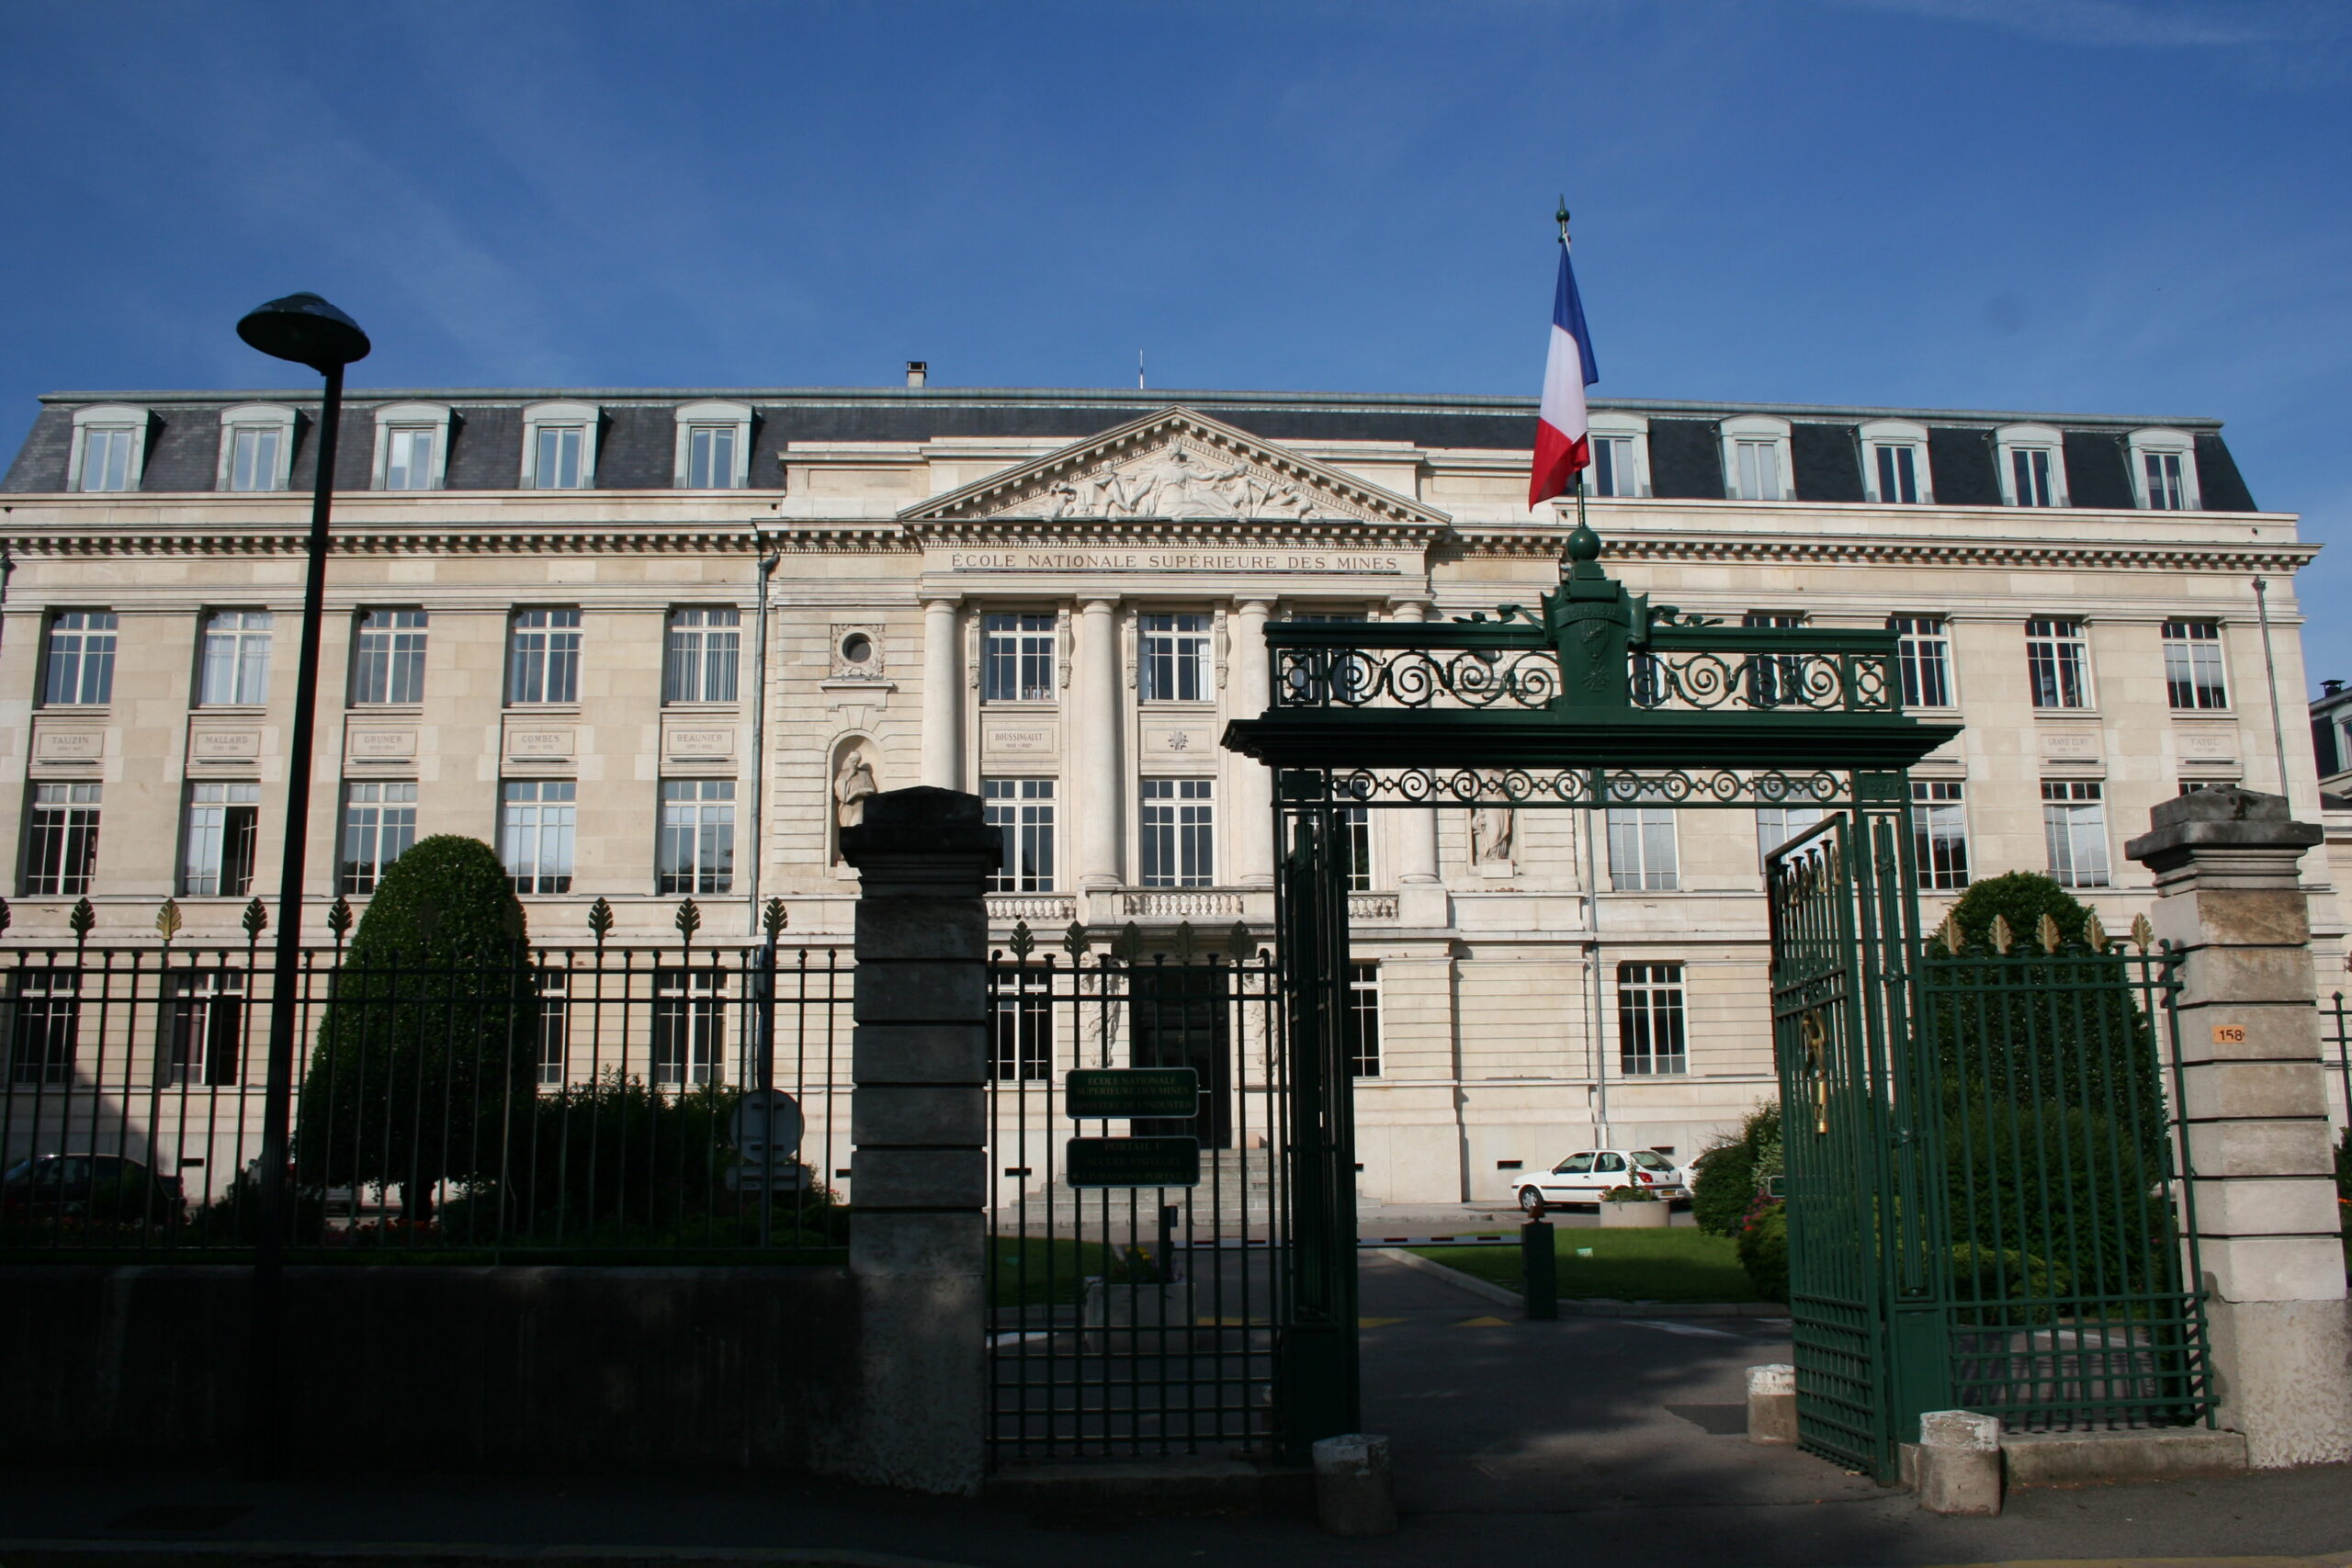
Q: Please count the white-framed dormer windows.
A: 10